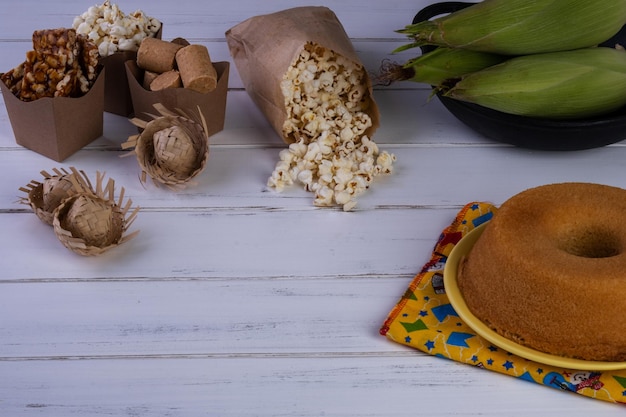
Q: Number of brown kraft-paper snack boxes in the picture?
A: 3